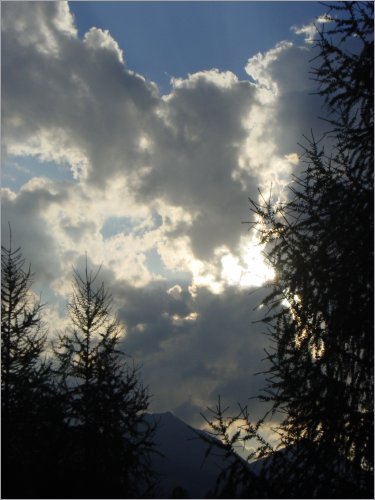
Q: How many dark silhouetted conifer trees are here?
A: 3